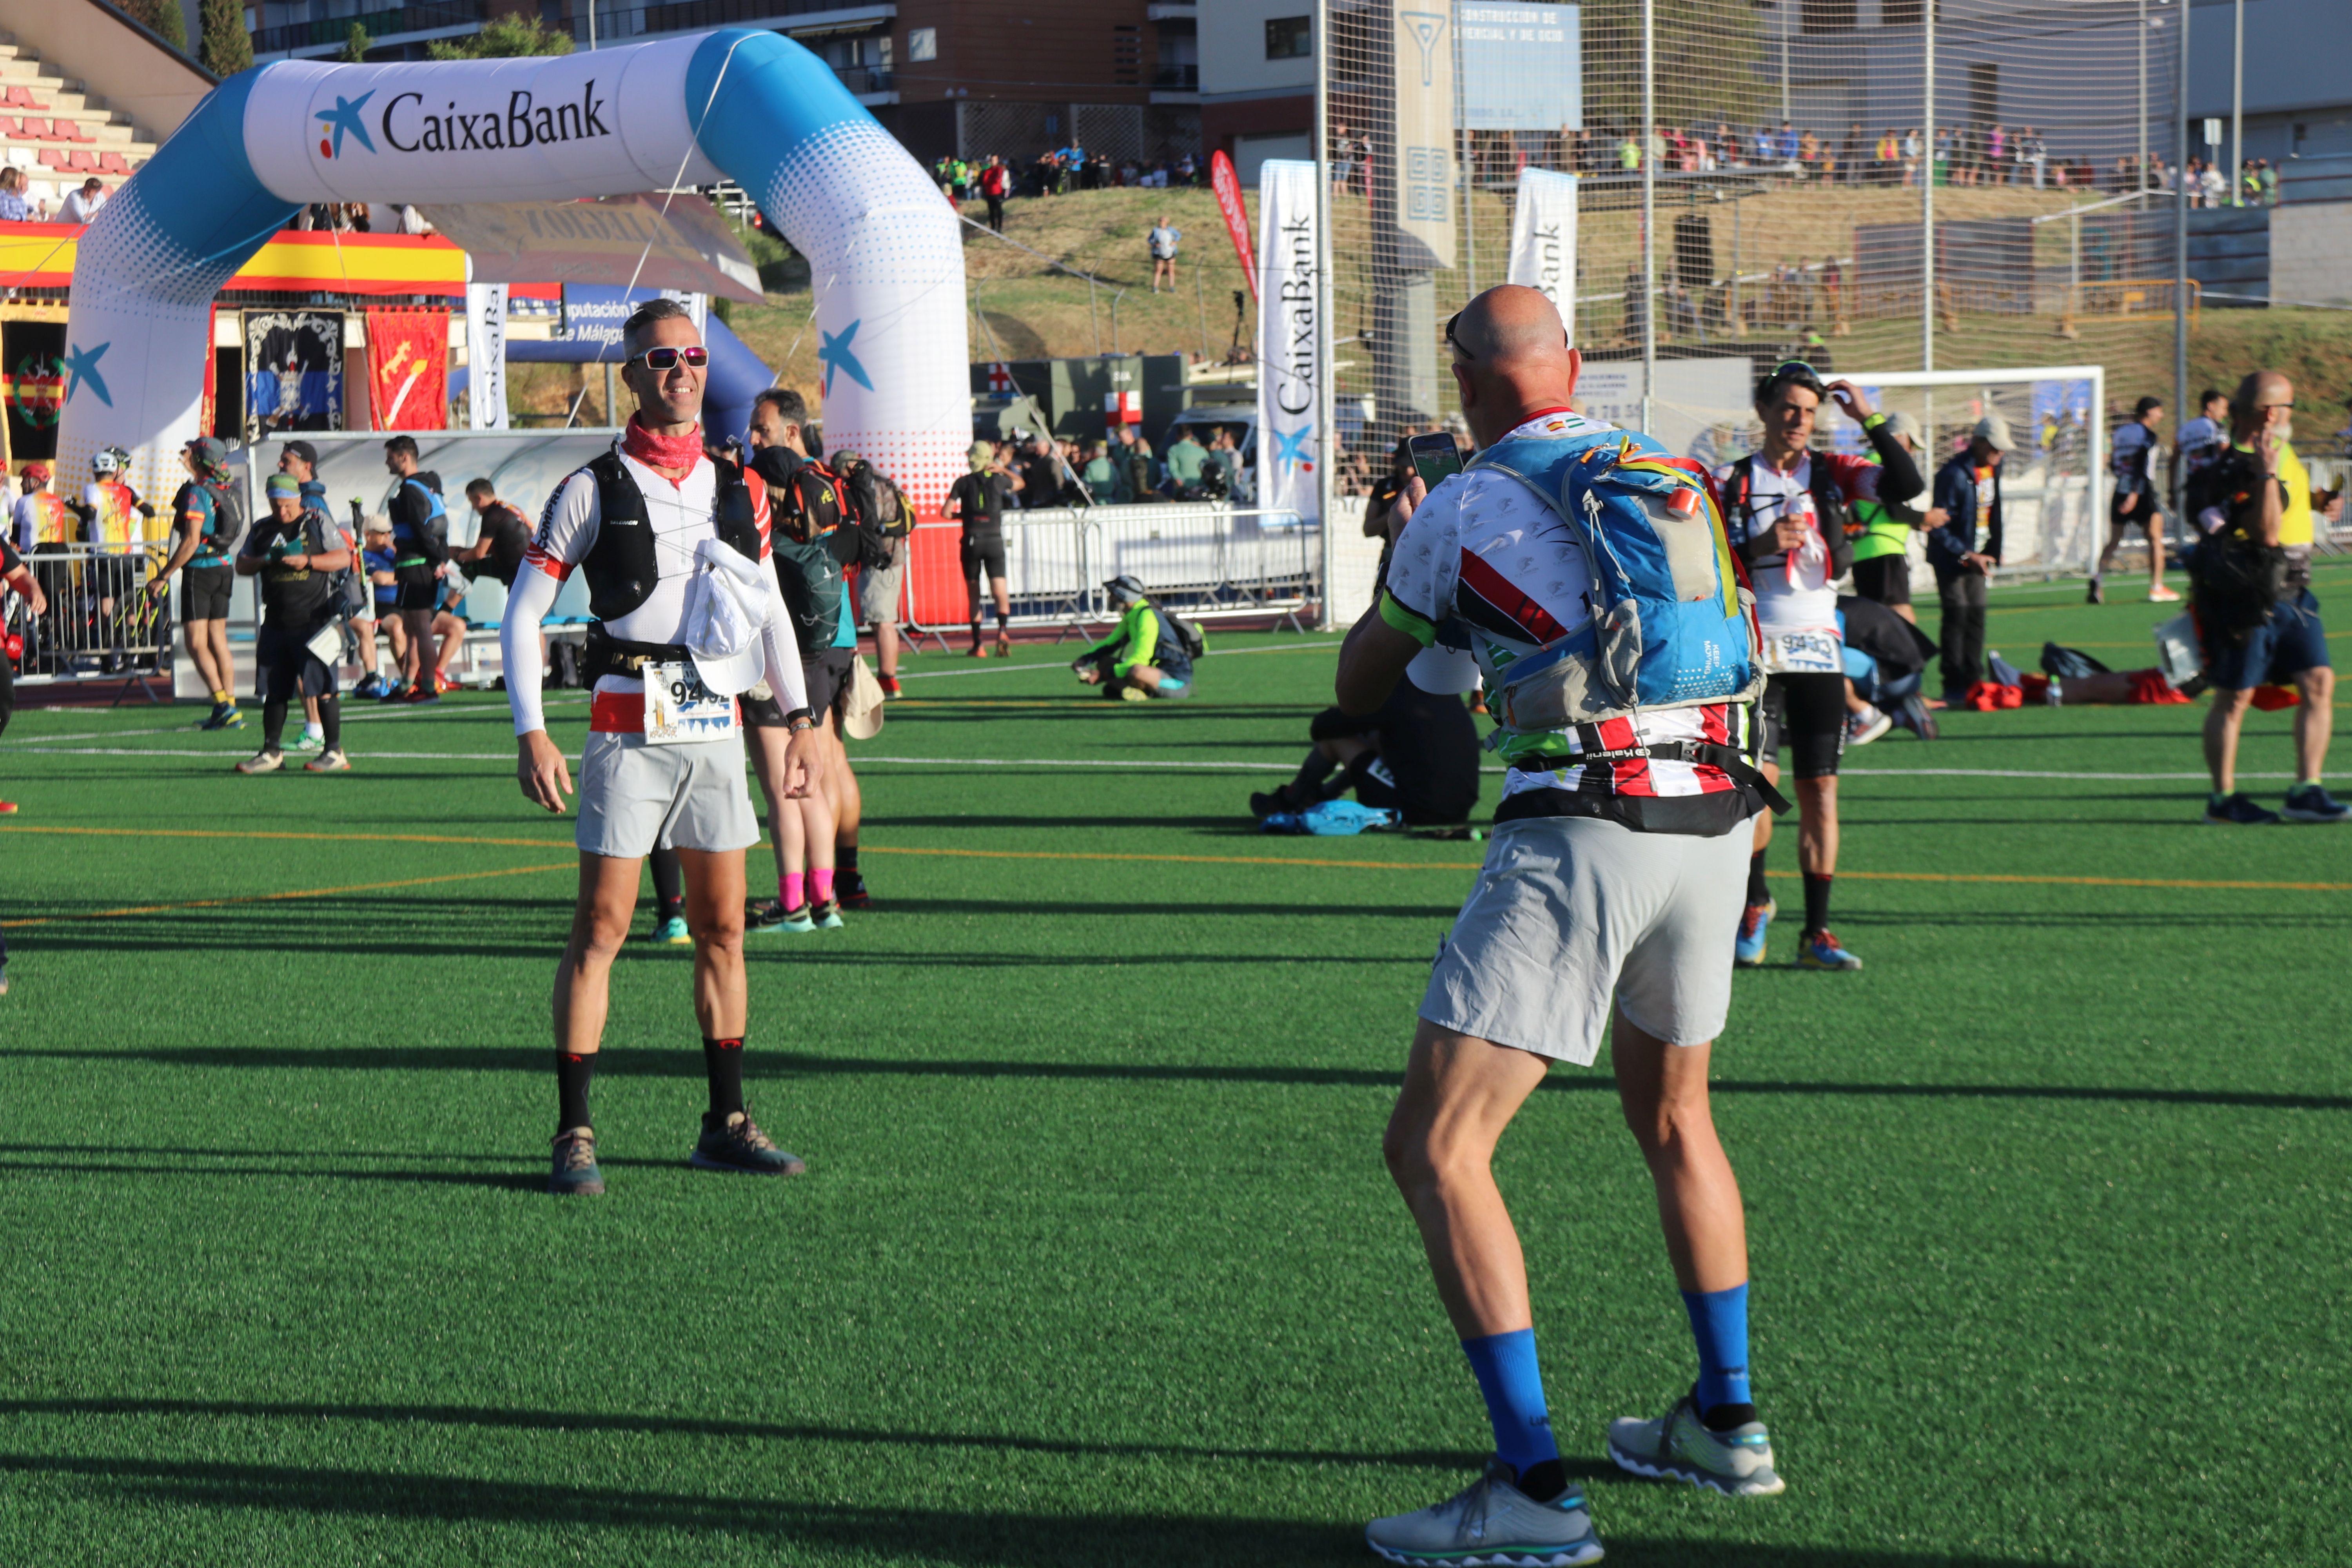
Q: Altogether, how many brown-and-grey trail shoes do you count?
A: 2